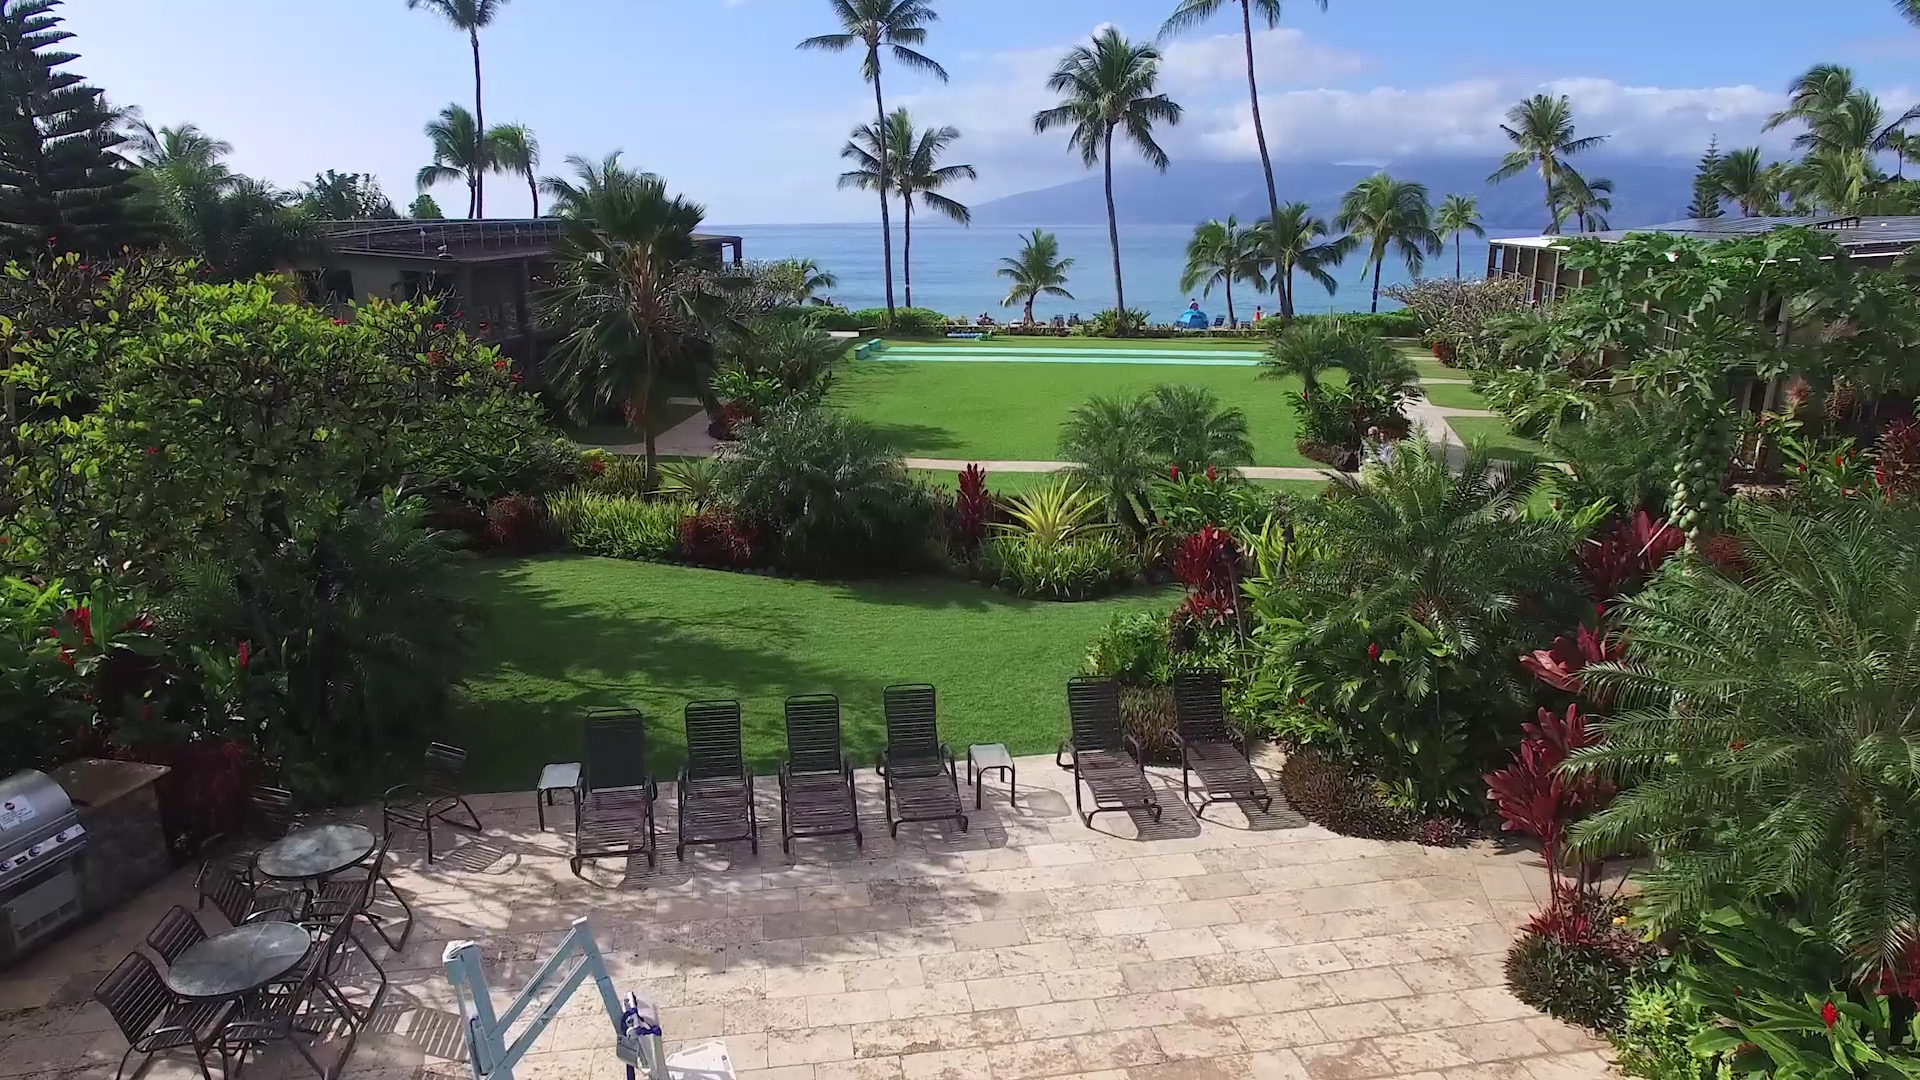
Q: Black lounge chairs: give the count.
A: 6